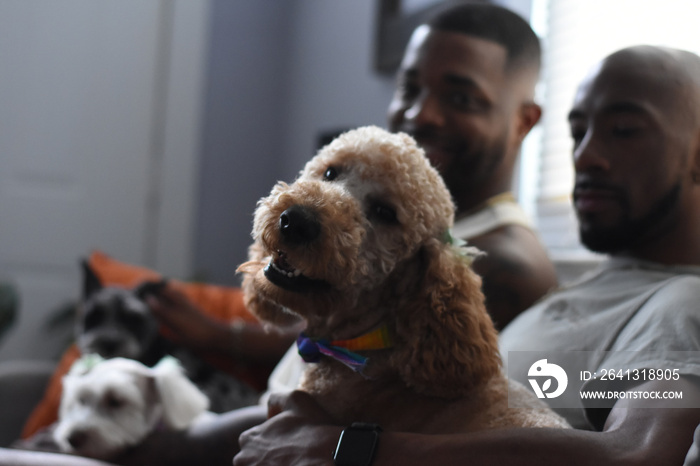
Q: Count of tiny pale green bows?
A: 3